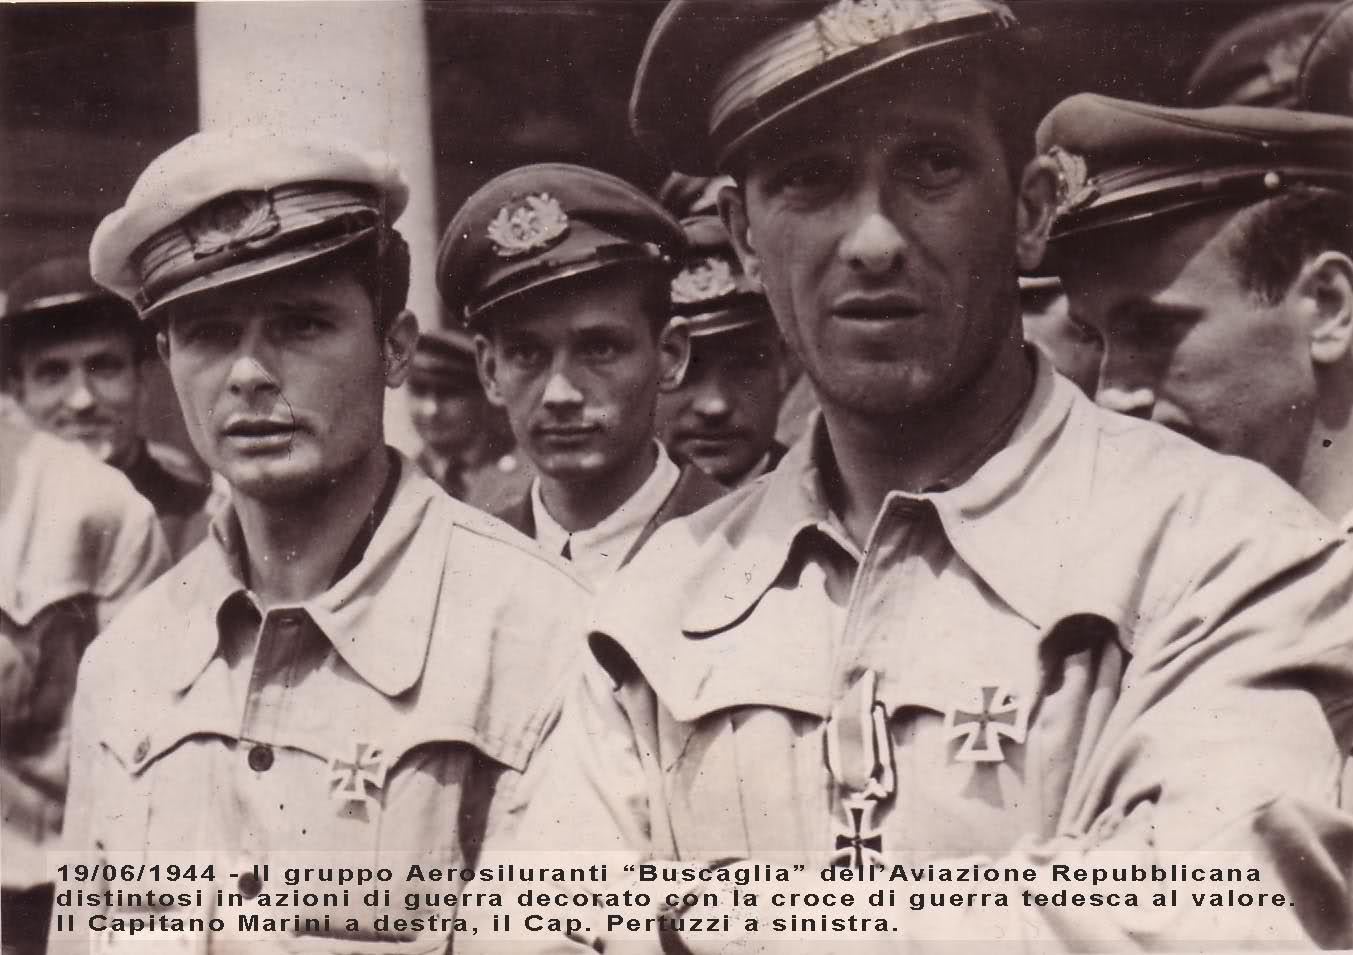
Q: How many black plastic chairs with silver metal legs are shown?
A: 0